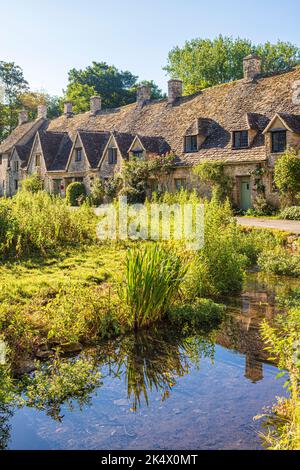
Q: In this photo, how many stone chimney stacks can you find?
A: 7